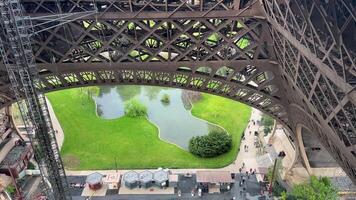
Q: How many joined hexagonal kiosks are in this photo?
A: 3